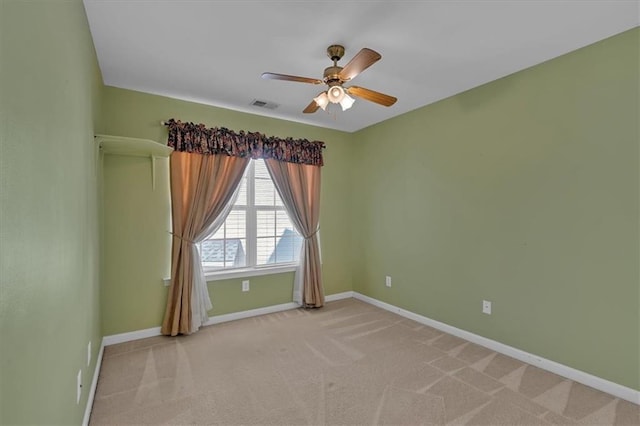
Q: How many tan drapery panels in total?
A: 2